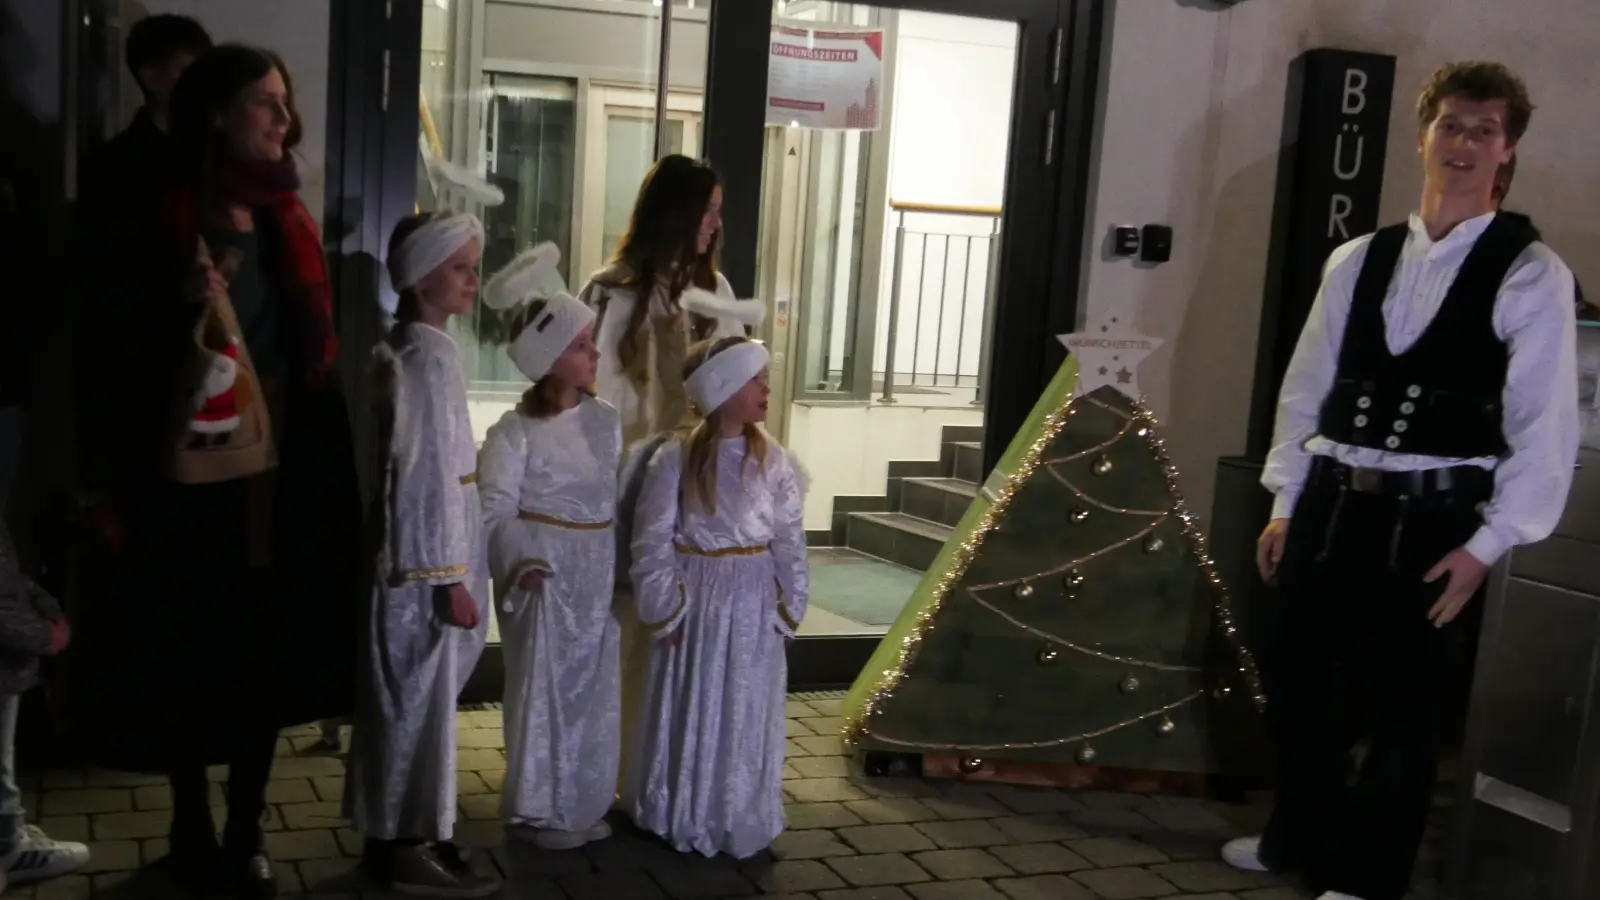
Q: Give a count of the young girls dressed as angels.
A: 3